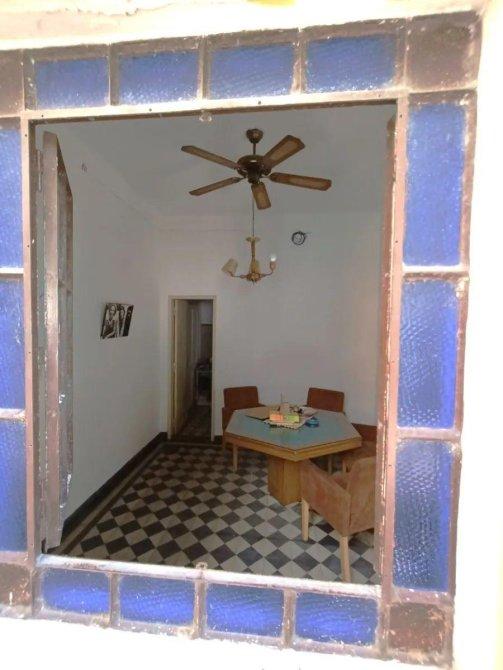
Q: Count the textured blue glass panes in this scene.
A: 14